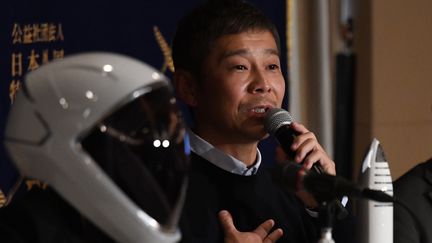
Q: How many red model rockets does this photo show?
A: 0